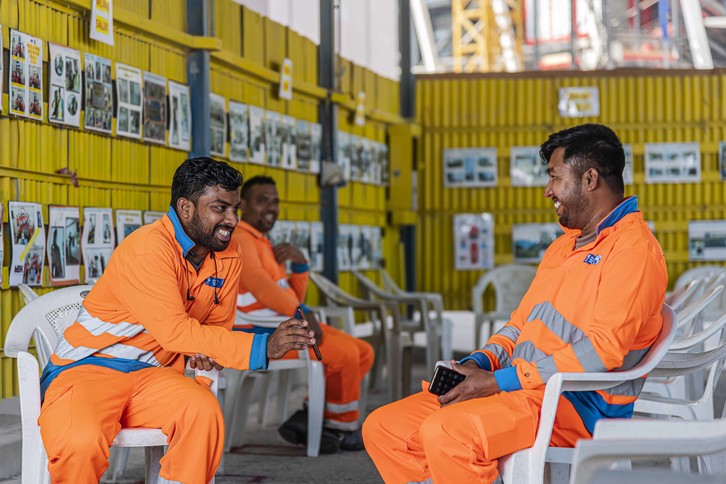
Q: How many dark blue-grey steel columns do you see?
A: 3